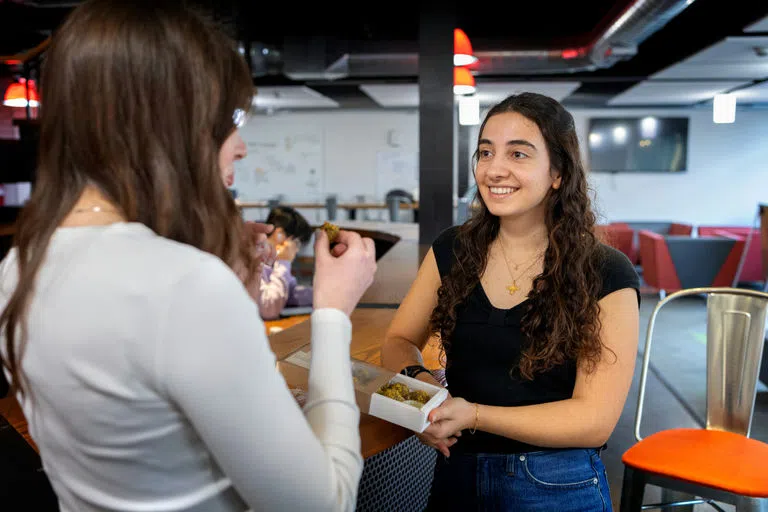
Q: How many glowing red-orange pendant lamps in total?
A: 3